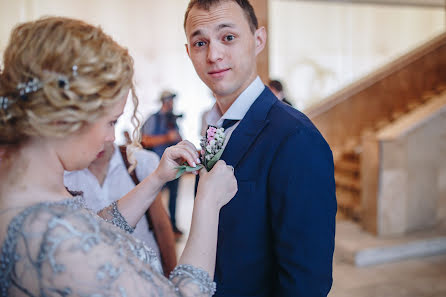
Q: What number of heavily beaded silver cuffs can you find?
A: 2